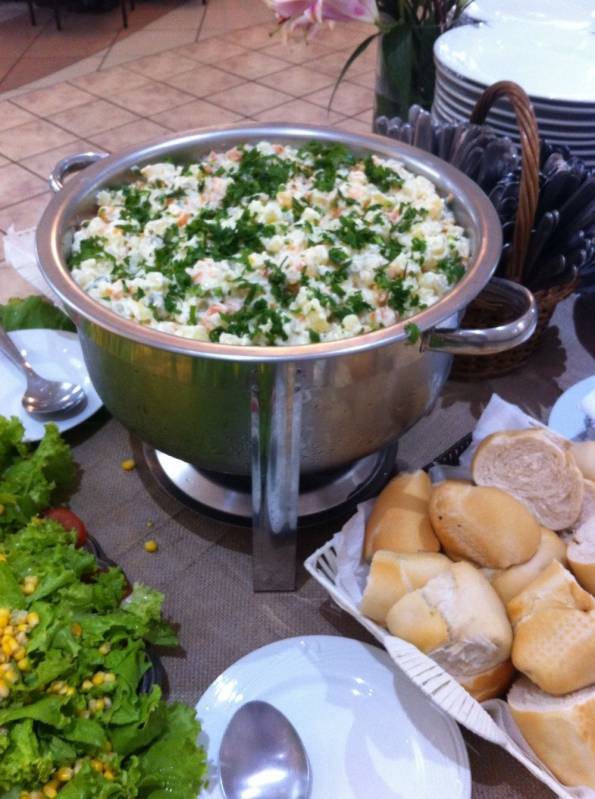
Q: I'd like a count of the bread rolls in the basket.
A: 11